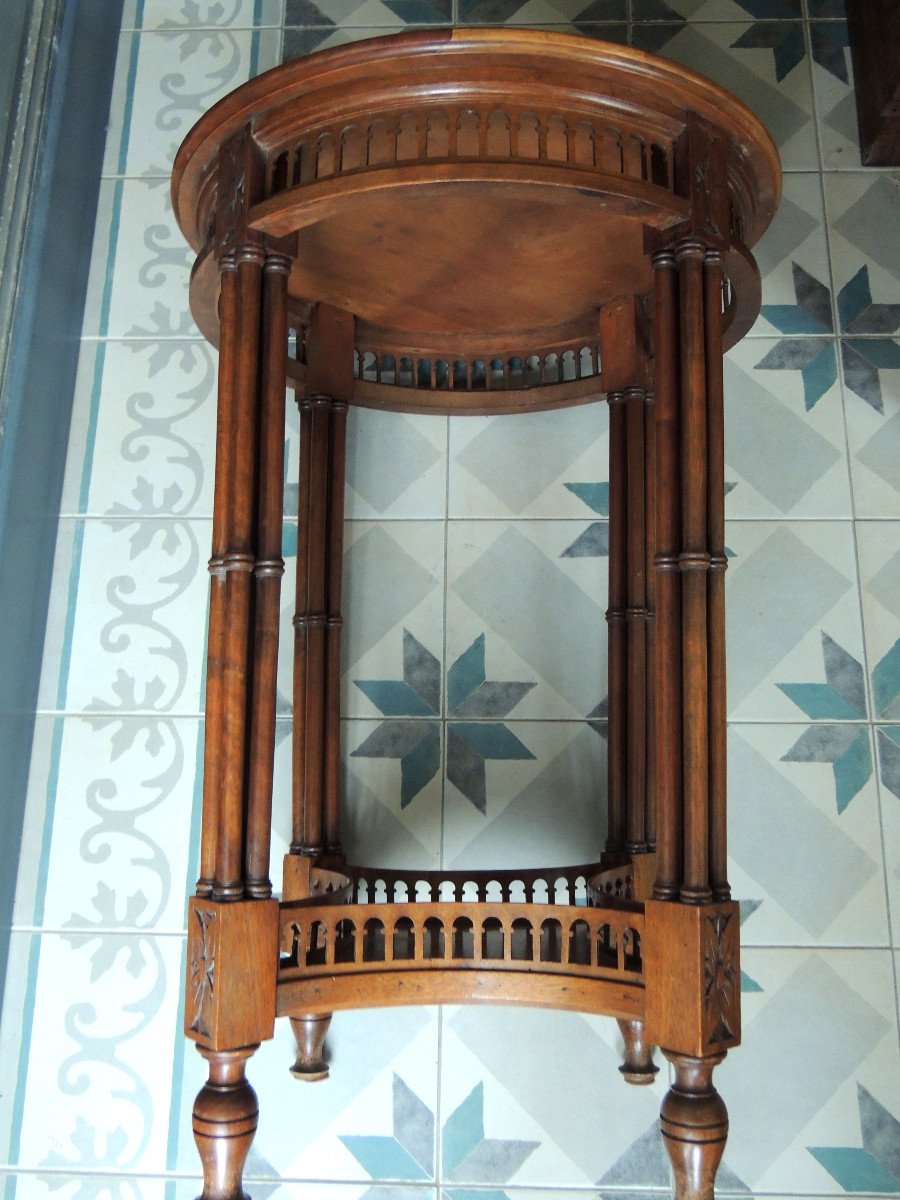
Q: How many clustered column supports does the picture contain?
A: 4